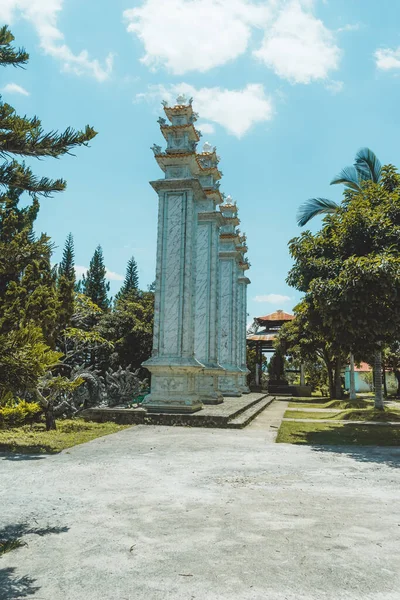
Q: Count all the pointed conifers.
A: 3